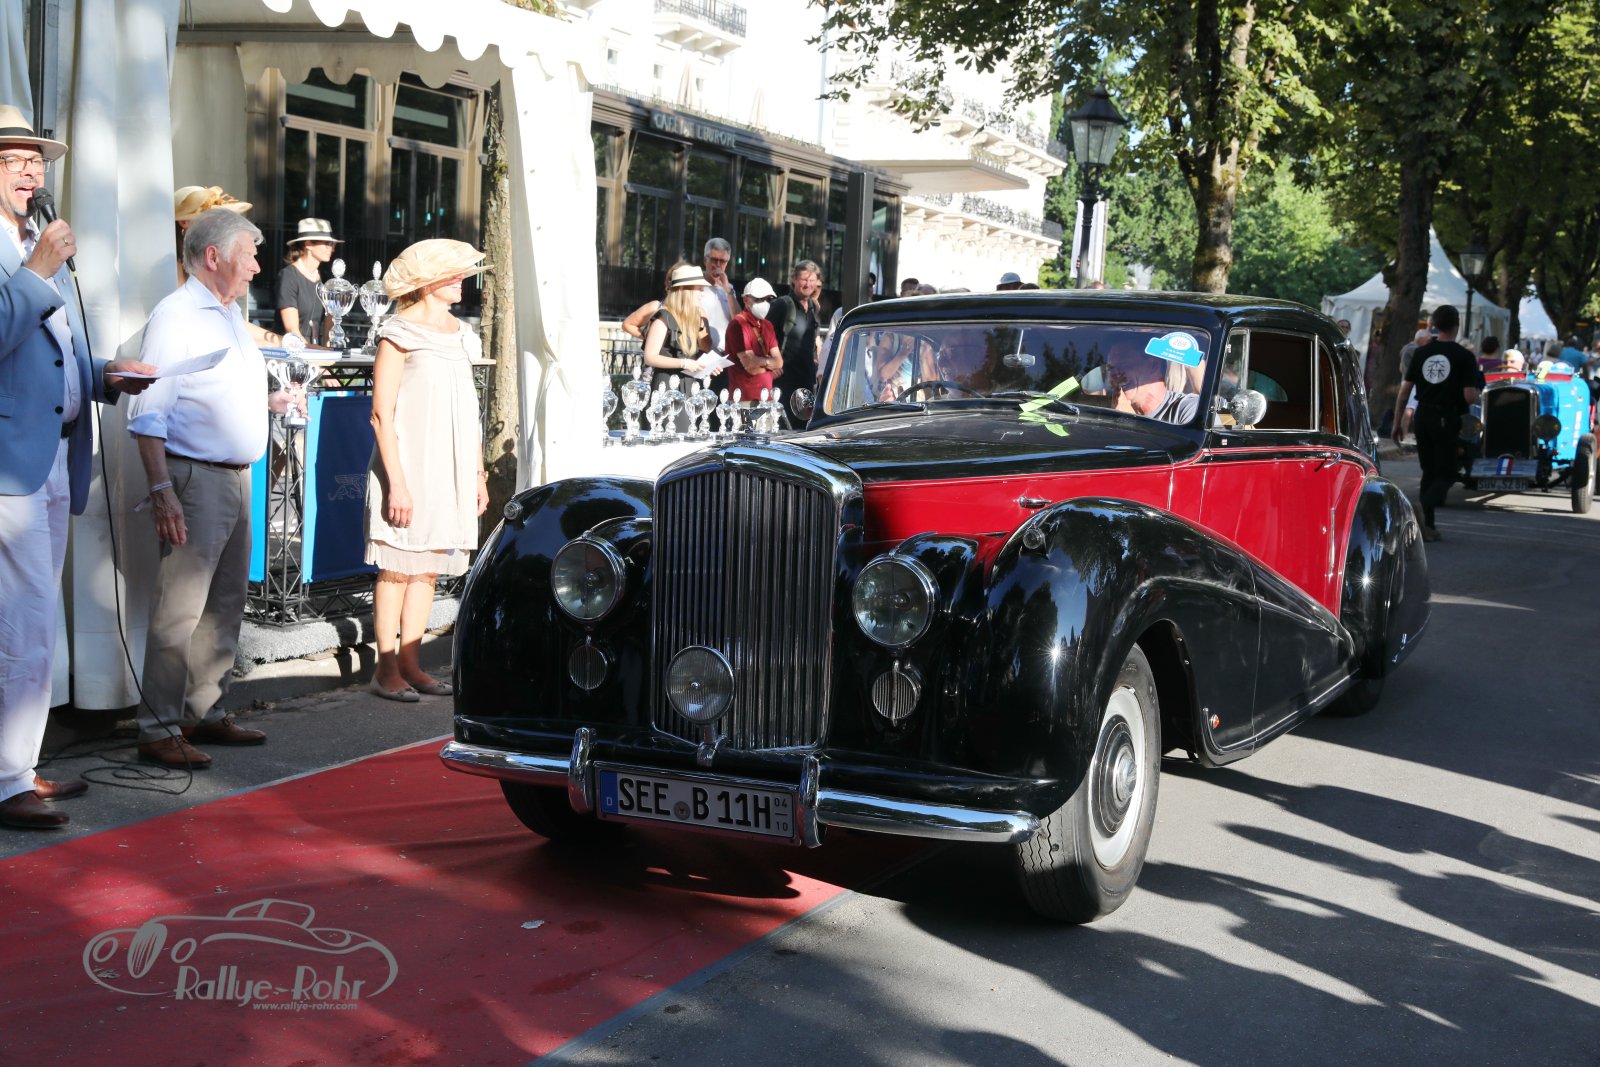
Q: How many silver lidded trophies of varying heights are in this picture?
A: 15